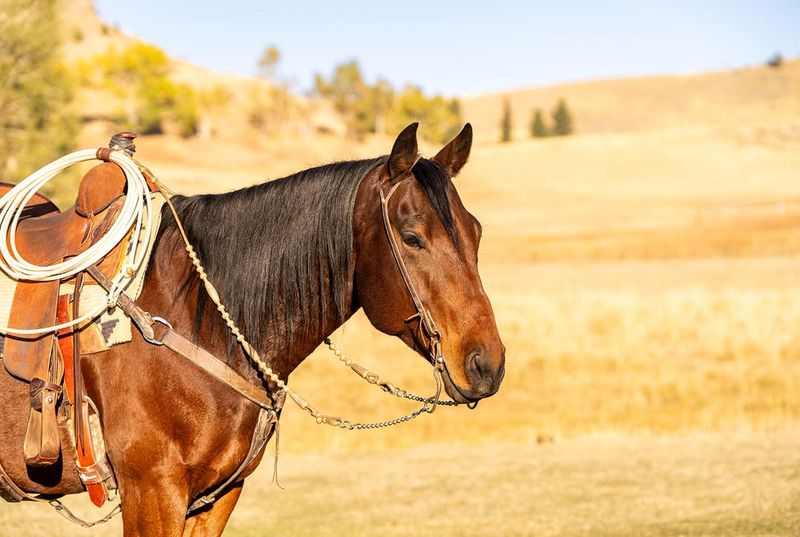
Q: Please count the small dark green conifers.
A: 3